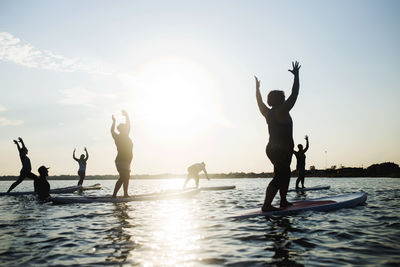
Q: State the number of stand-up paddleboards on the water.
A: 6